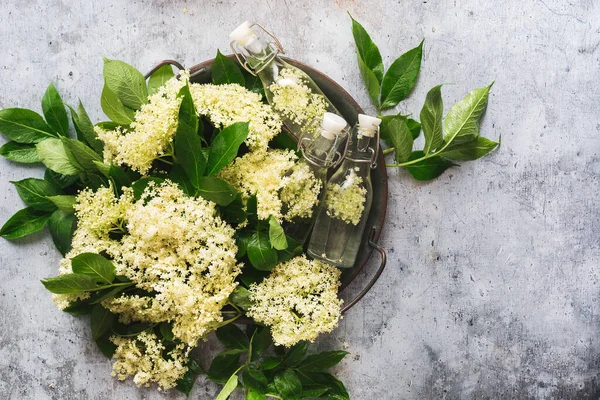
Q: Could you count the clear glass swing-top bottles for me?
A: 3